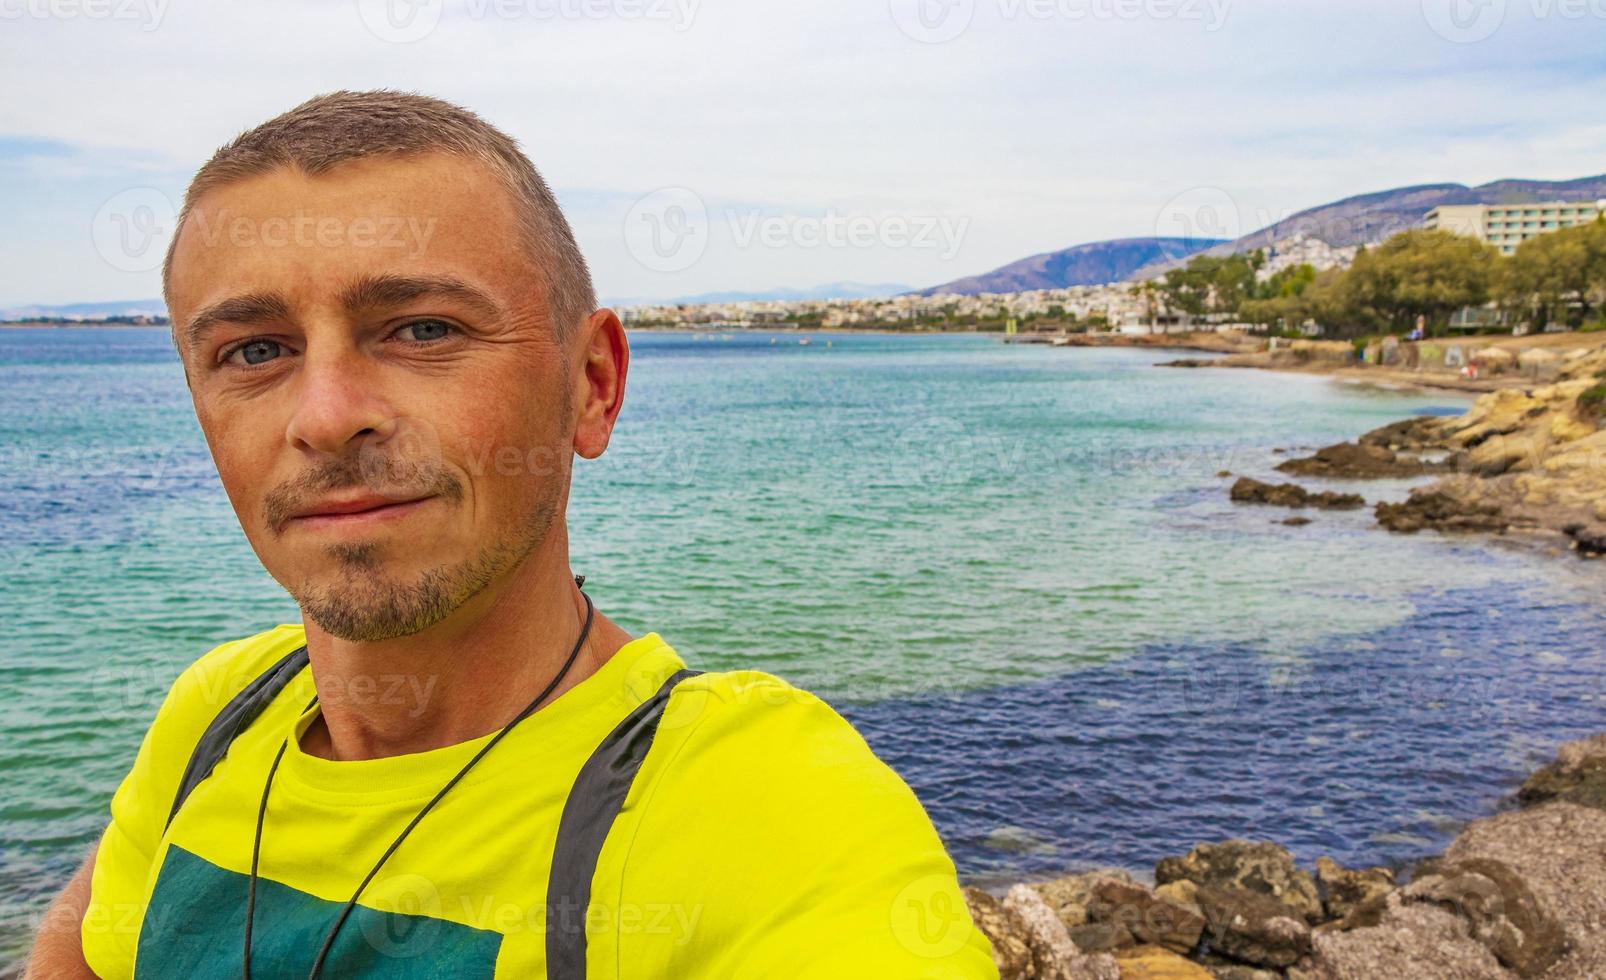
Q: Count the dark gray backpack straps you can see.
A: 2